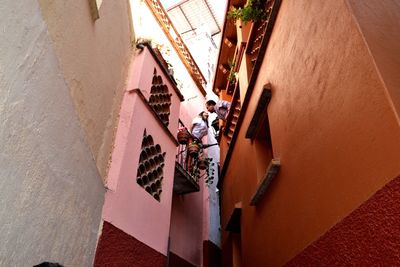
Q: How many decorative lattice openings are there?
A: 2